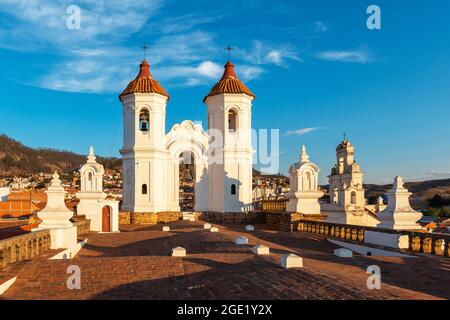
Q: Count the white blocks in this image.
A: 9